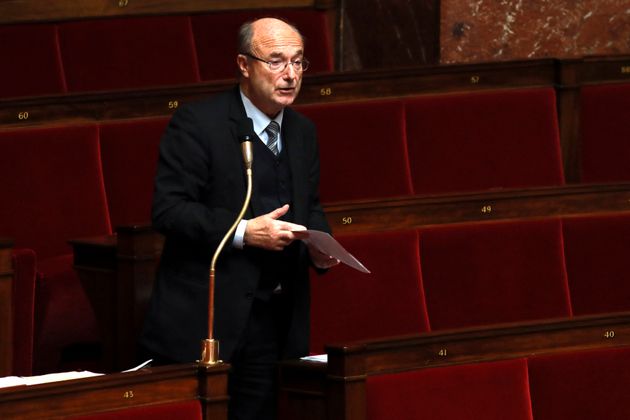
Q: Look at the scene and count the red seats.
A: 14